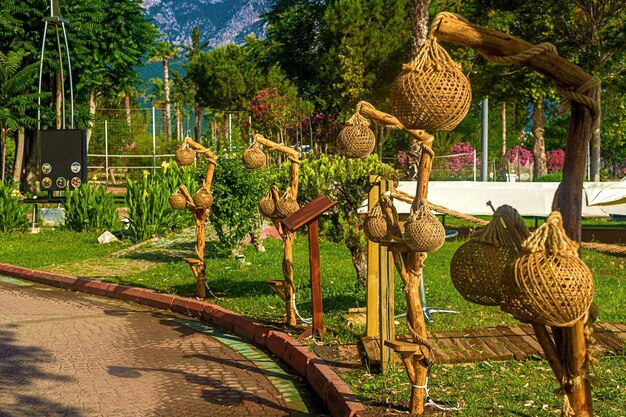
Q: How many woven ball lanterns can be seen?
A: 12